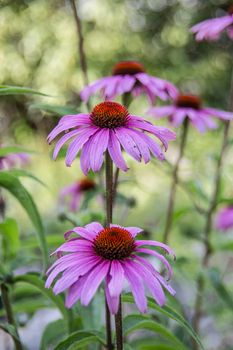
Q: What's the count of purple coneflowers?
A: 8